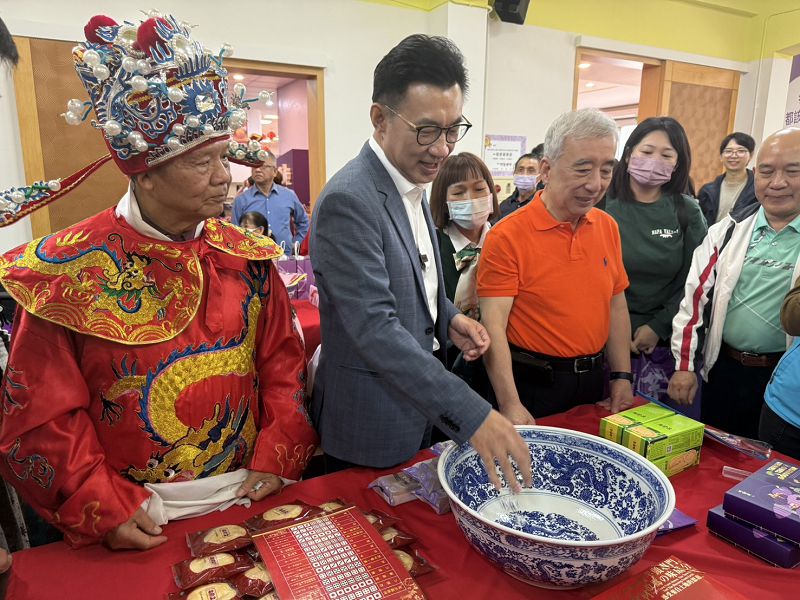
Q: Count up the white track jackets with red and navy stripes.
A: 1